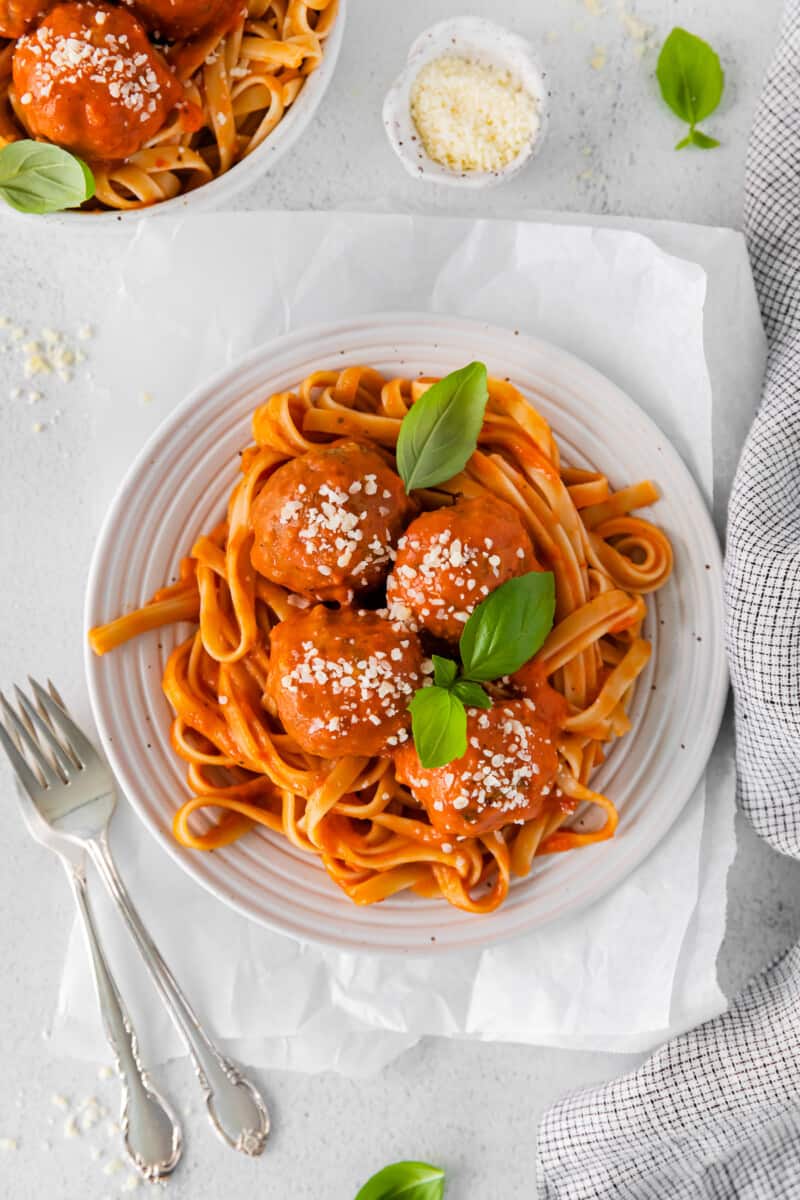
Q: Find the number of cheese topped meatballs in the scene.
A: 5